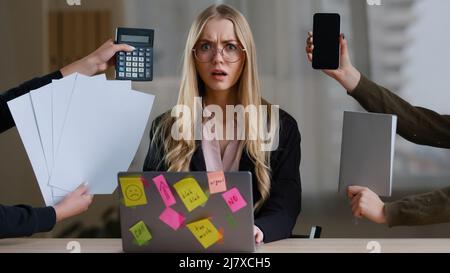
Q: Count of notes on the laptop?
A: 8